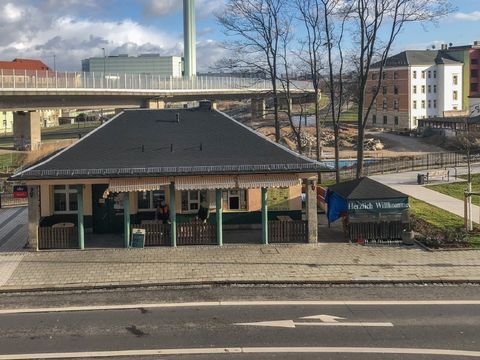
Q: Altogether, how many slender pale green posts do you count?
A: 5